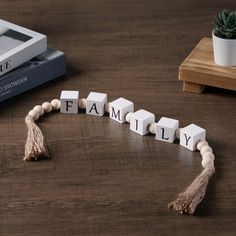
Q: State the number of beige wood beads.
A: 13